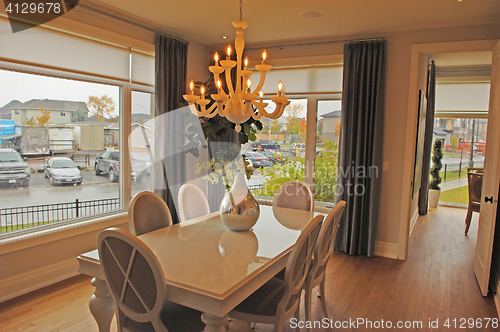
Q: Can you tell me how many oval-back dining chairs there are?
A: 6